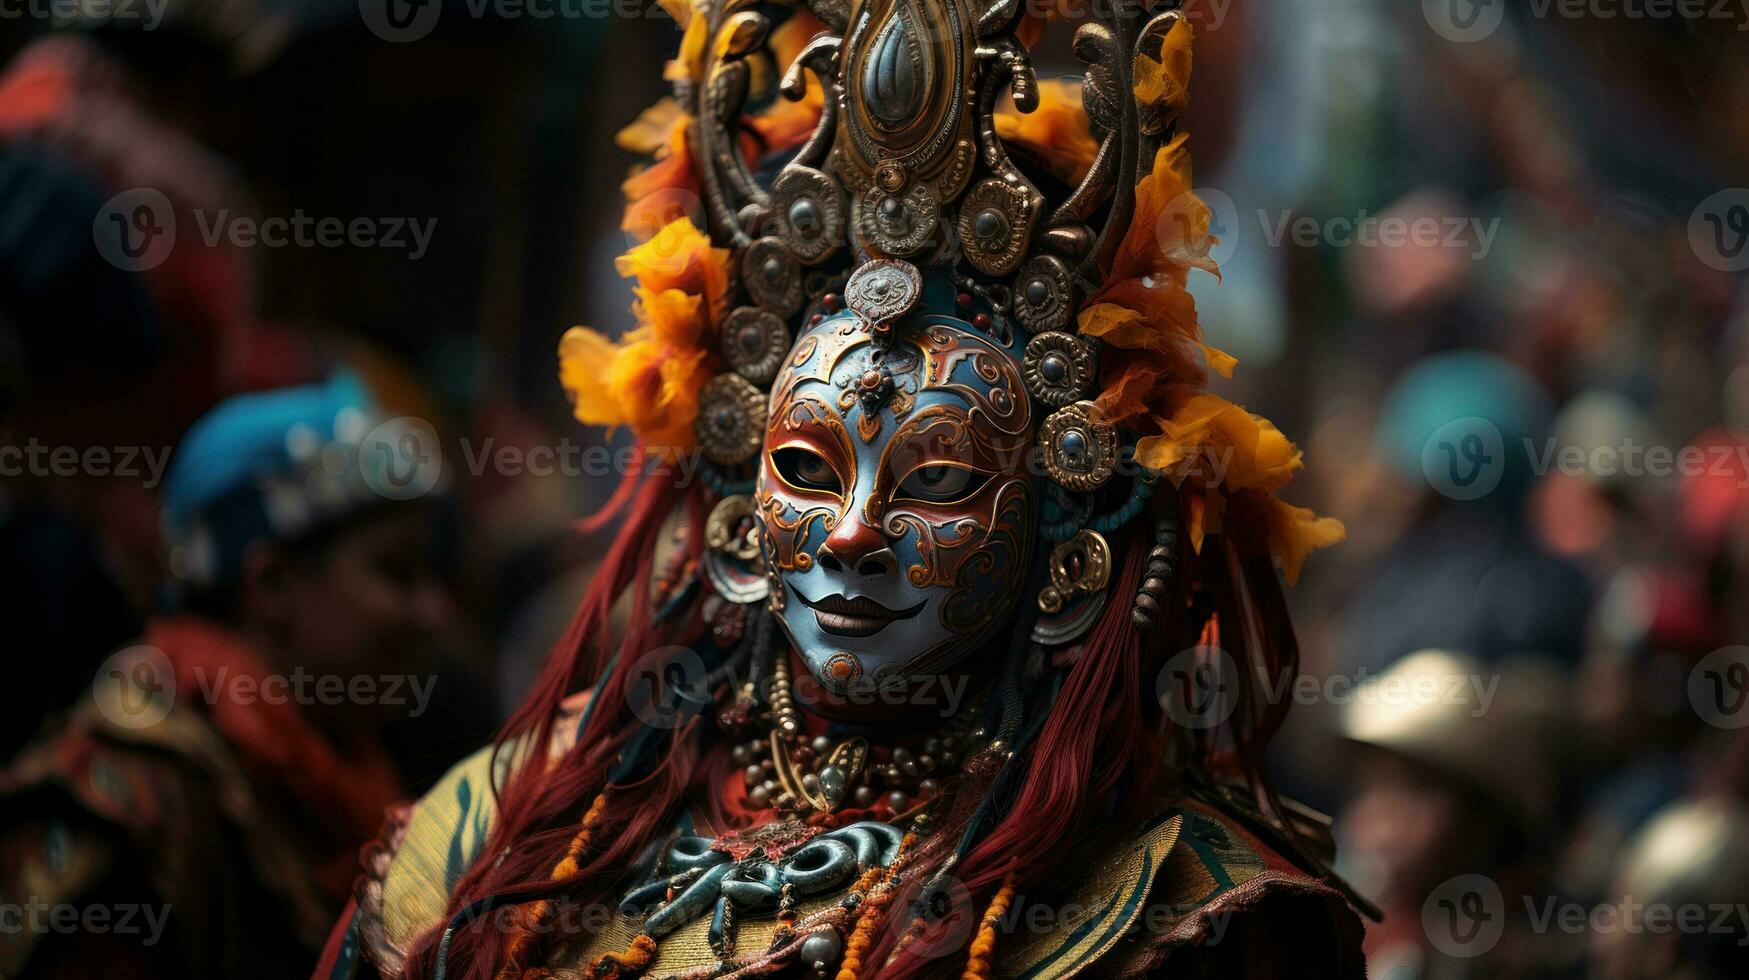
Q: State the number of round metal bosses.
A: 10